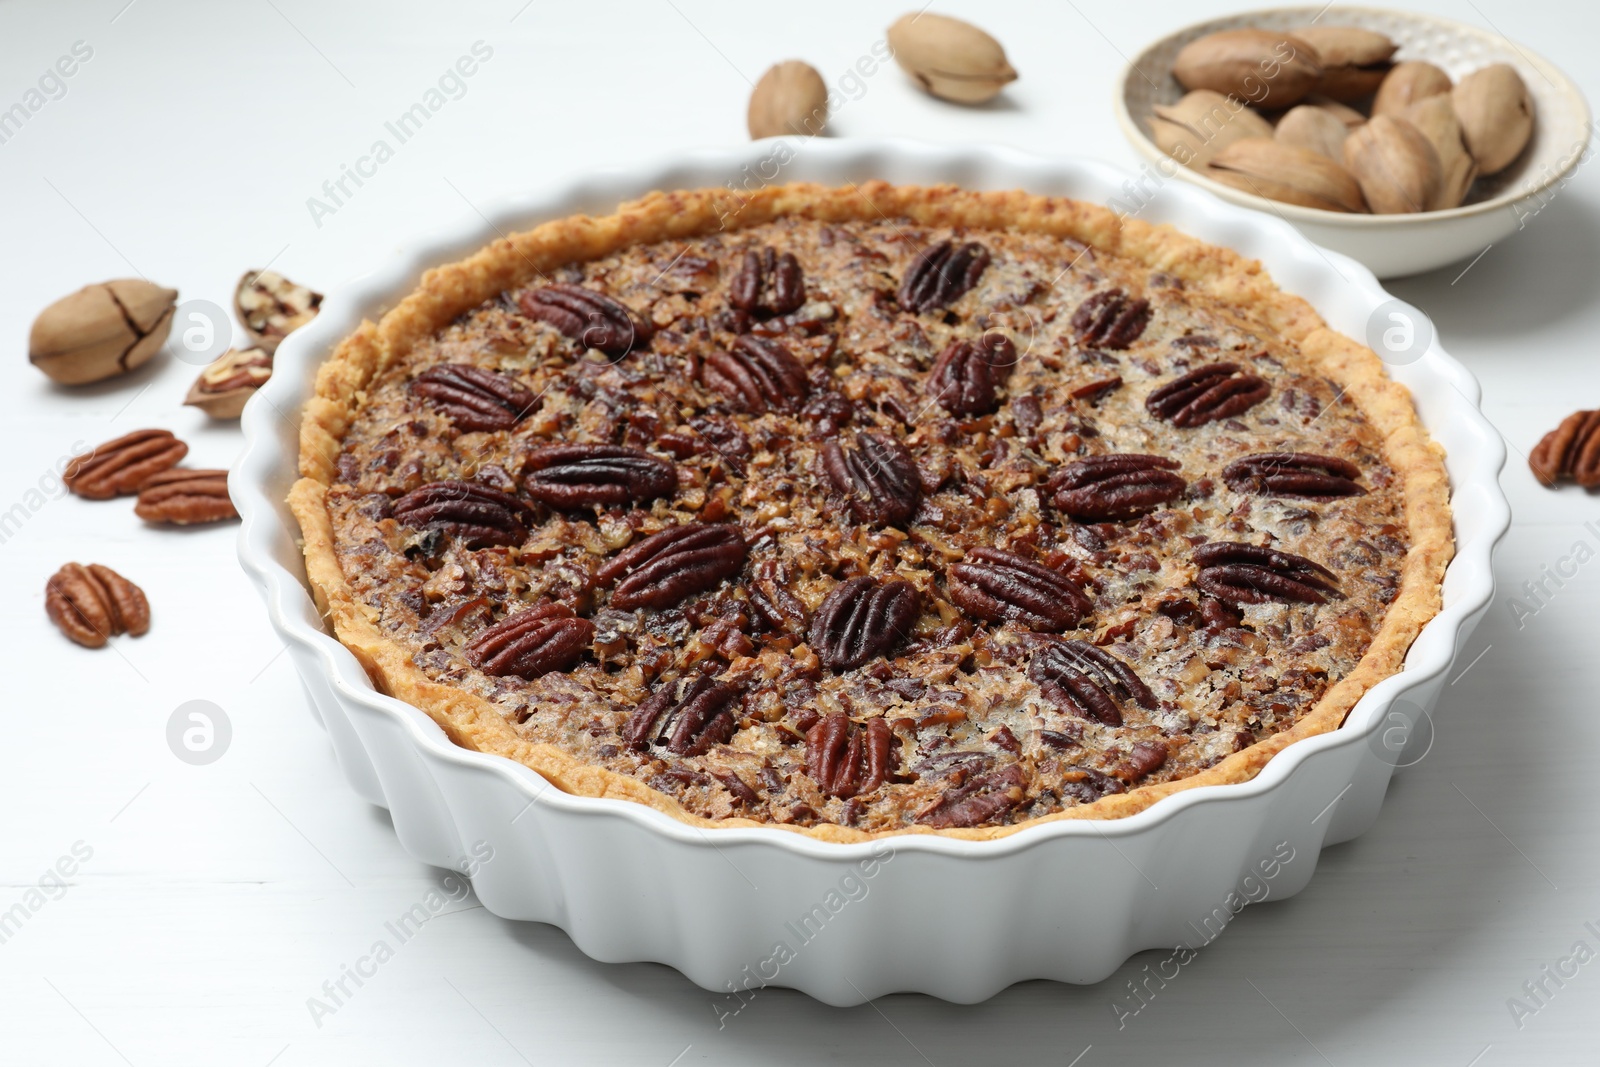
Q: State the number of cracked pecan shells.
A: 3